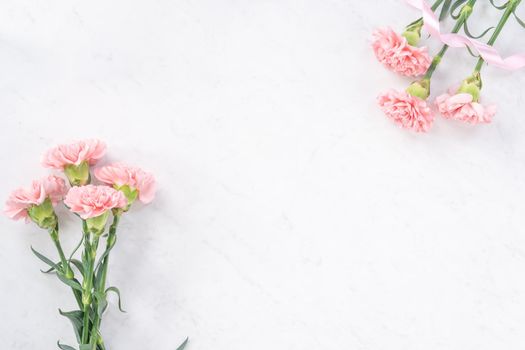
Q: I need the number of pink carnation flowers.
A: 7